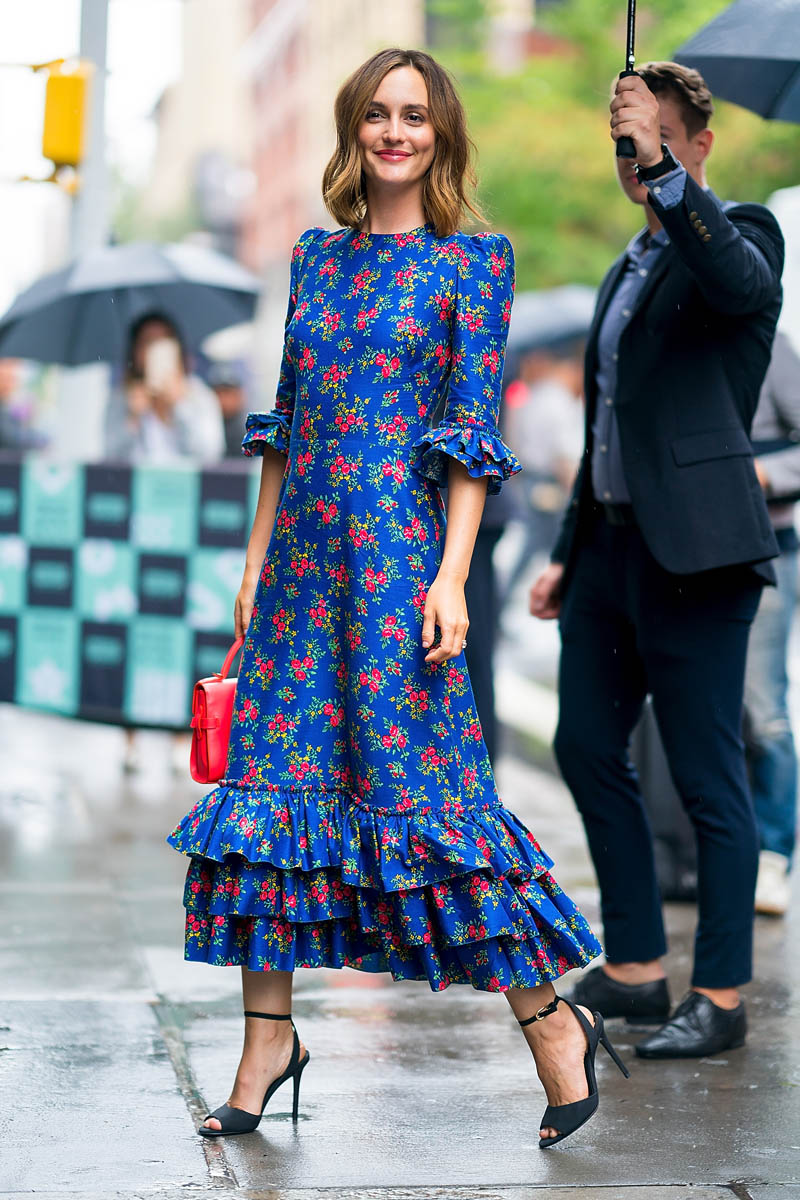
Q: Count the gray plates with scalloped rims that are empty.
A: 0